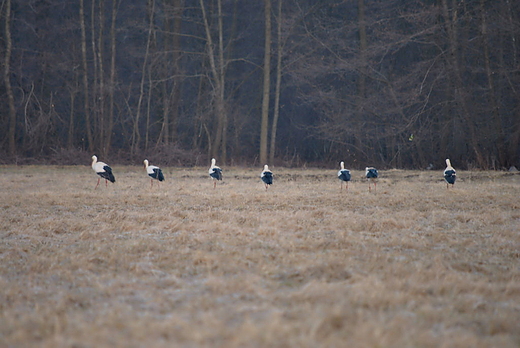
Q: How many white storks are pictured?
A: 7